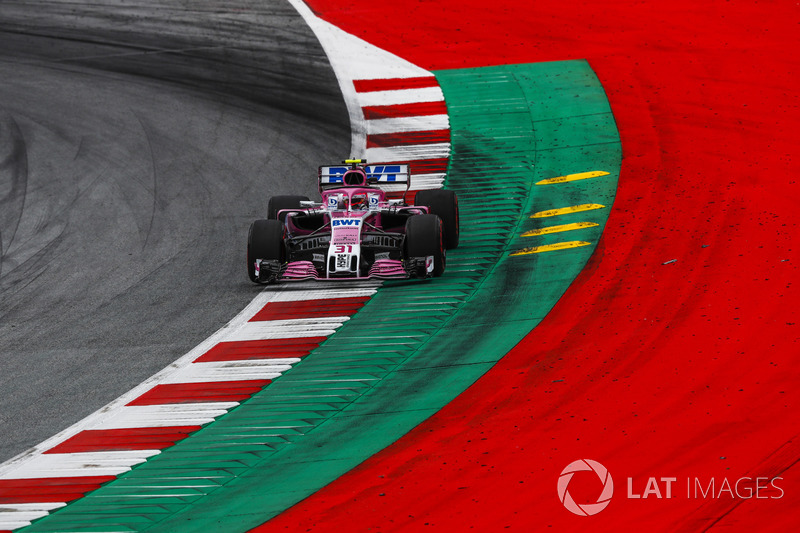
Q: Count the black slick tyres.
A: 4